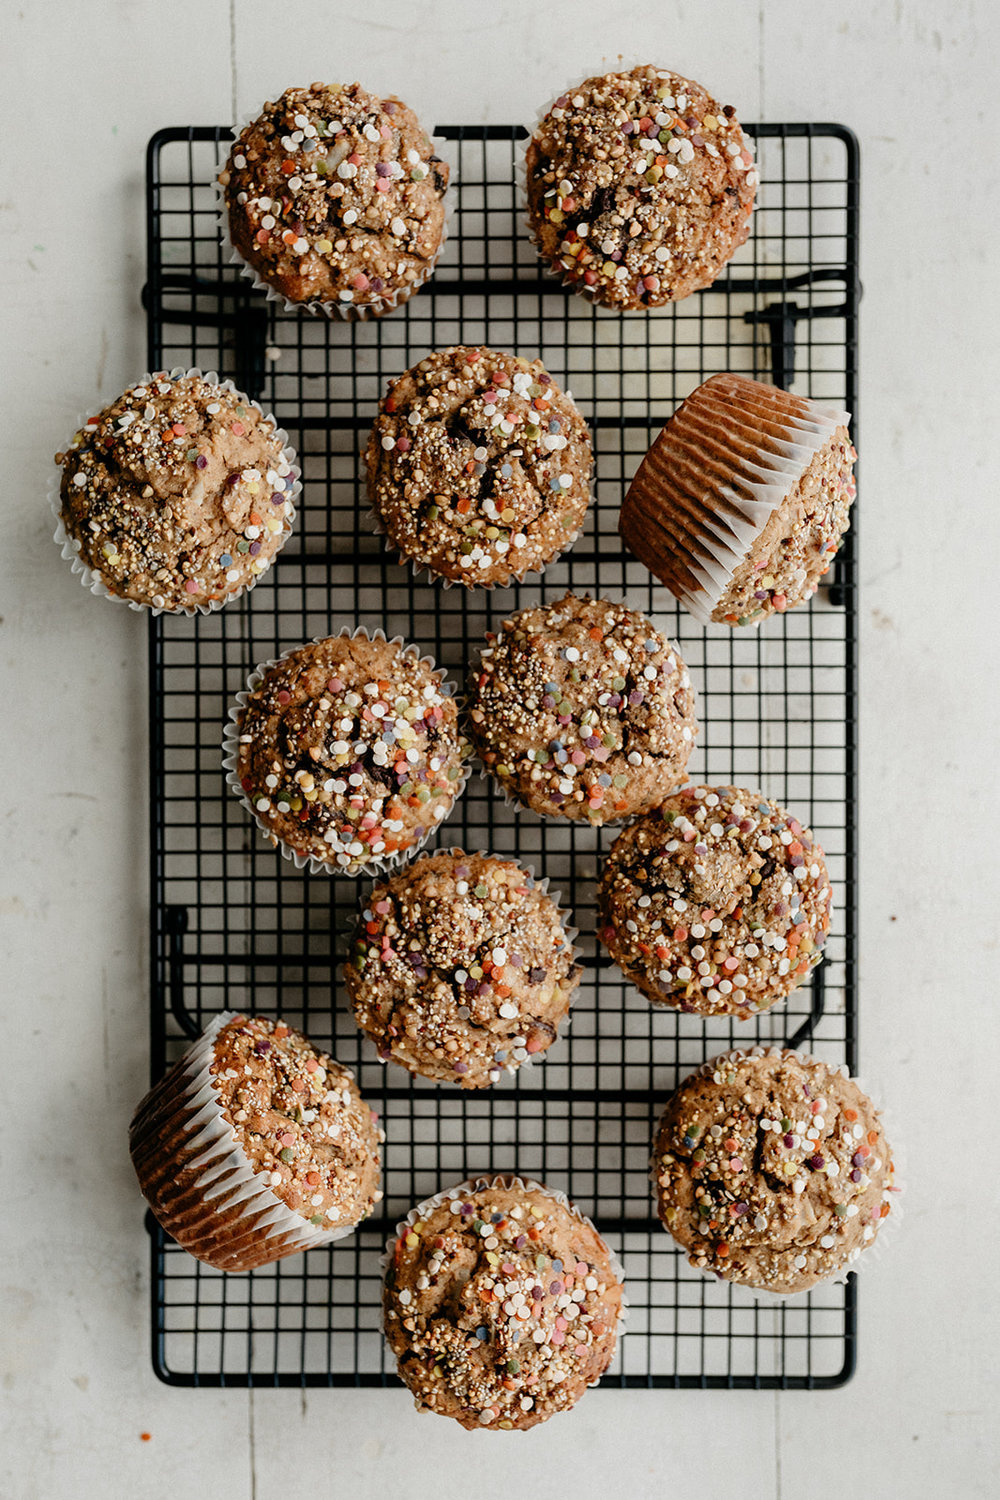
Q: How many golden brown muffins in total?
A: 12